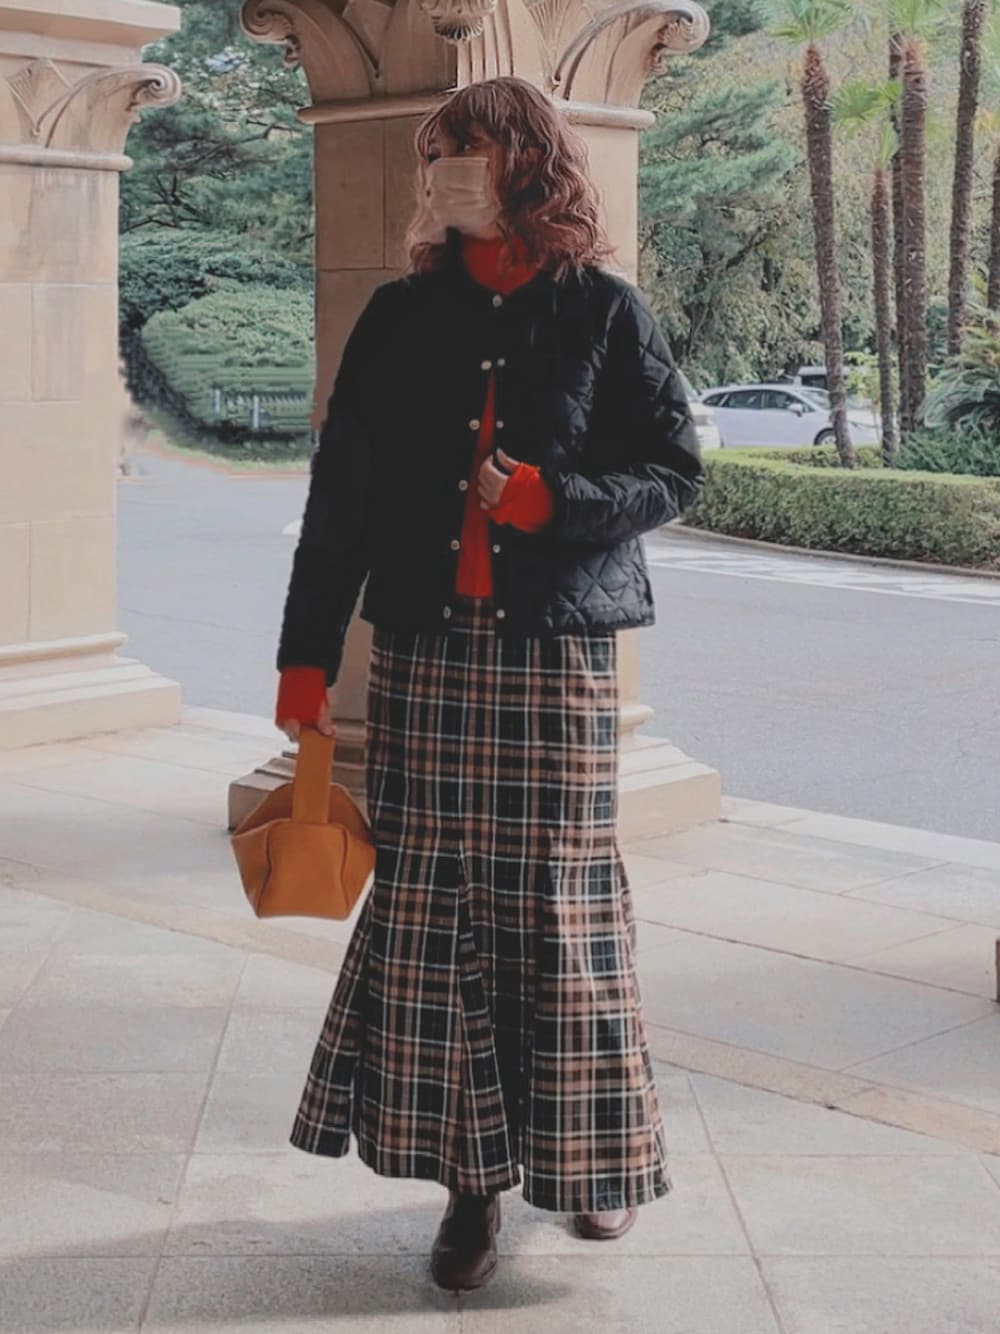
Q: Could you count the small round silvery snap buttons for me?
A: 10